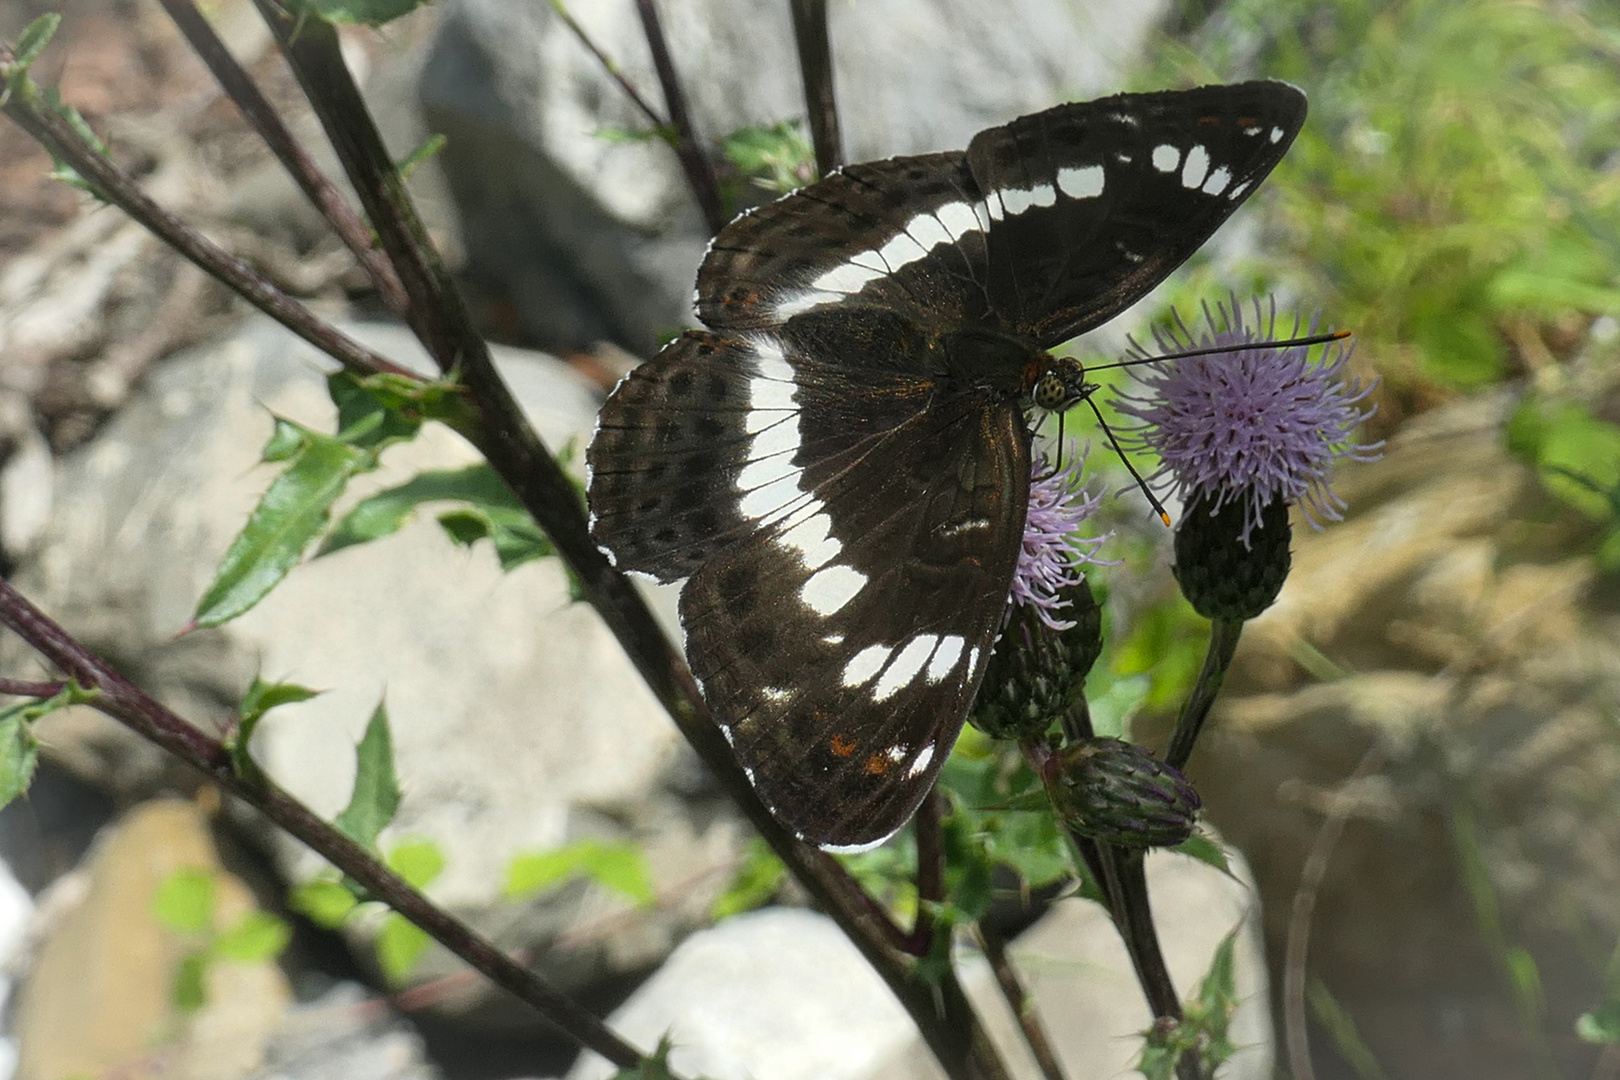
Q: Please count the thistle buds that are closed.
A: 1